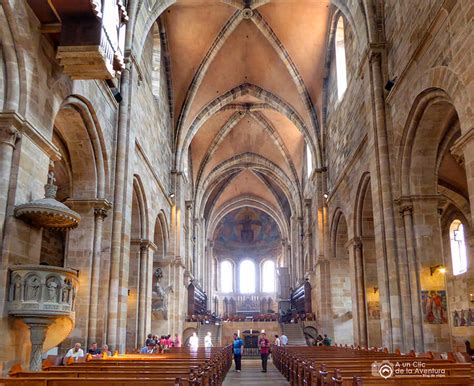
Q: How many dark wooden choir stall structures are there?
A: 2